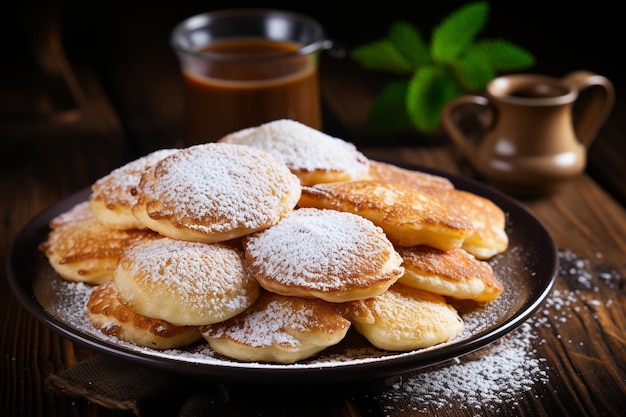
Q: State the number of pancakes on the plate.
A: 14